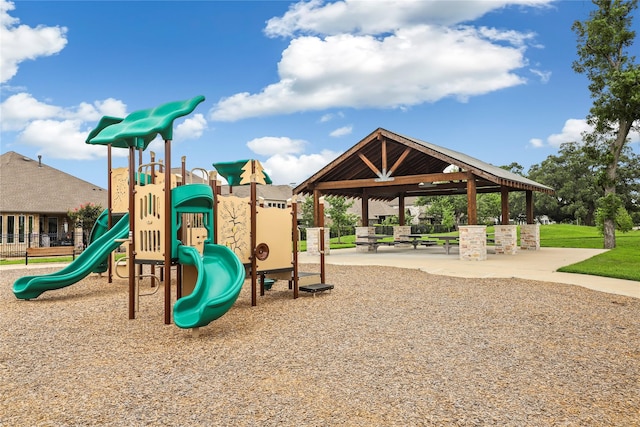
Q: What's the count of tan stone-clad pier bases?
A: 6